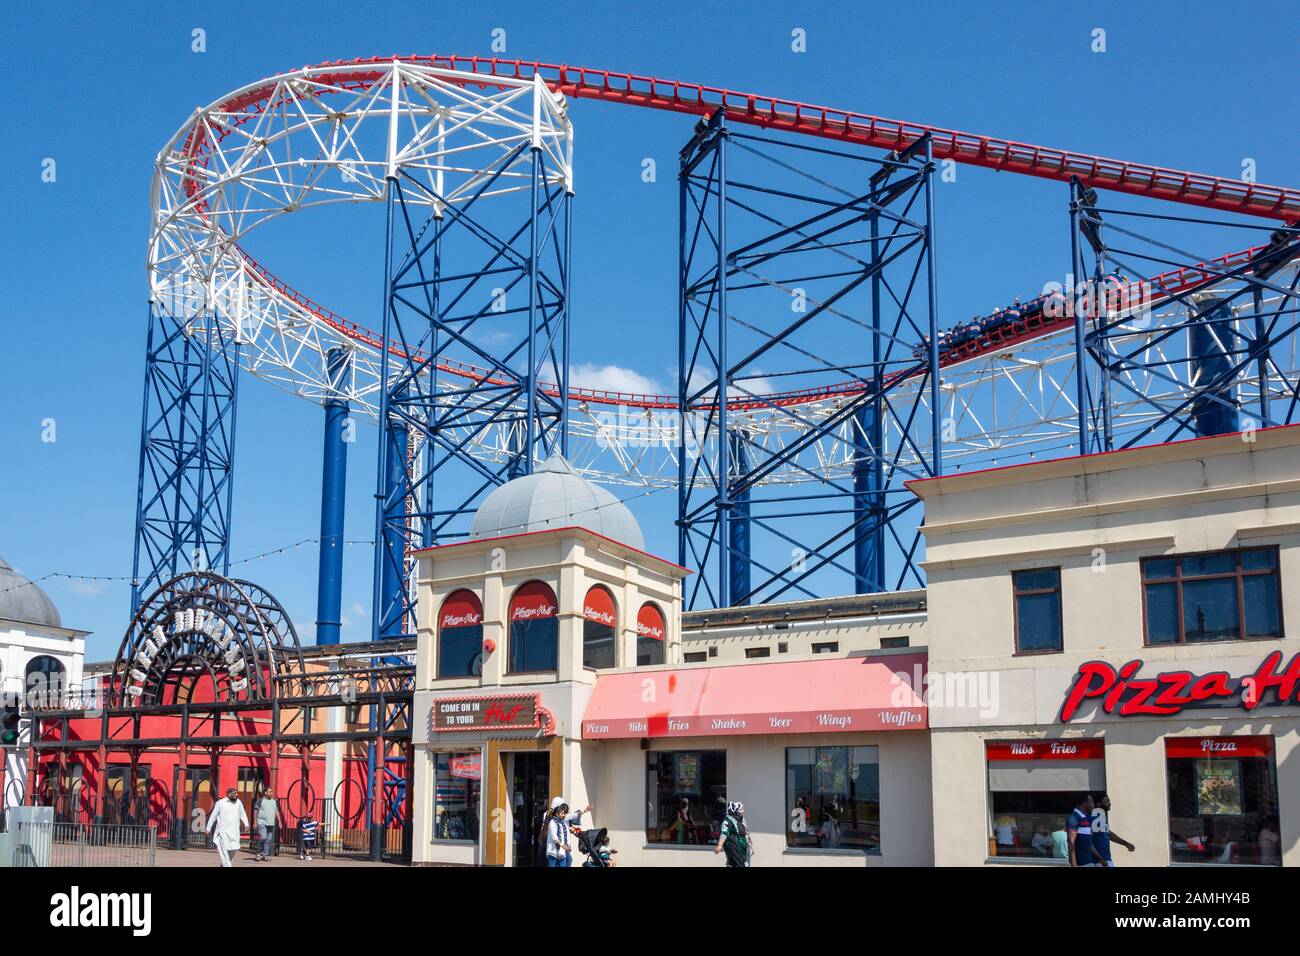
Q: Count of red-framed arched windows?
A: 4